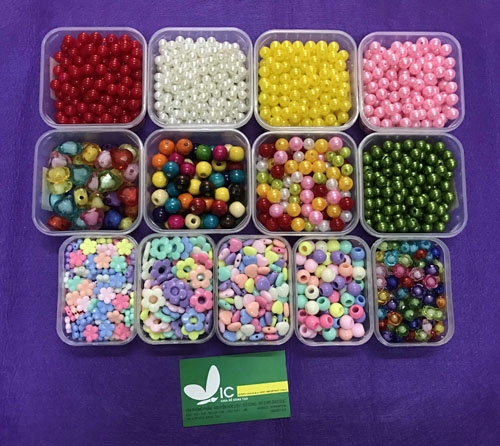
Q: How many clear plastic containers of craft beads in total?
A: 13